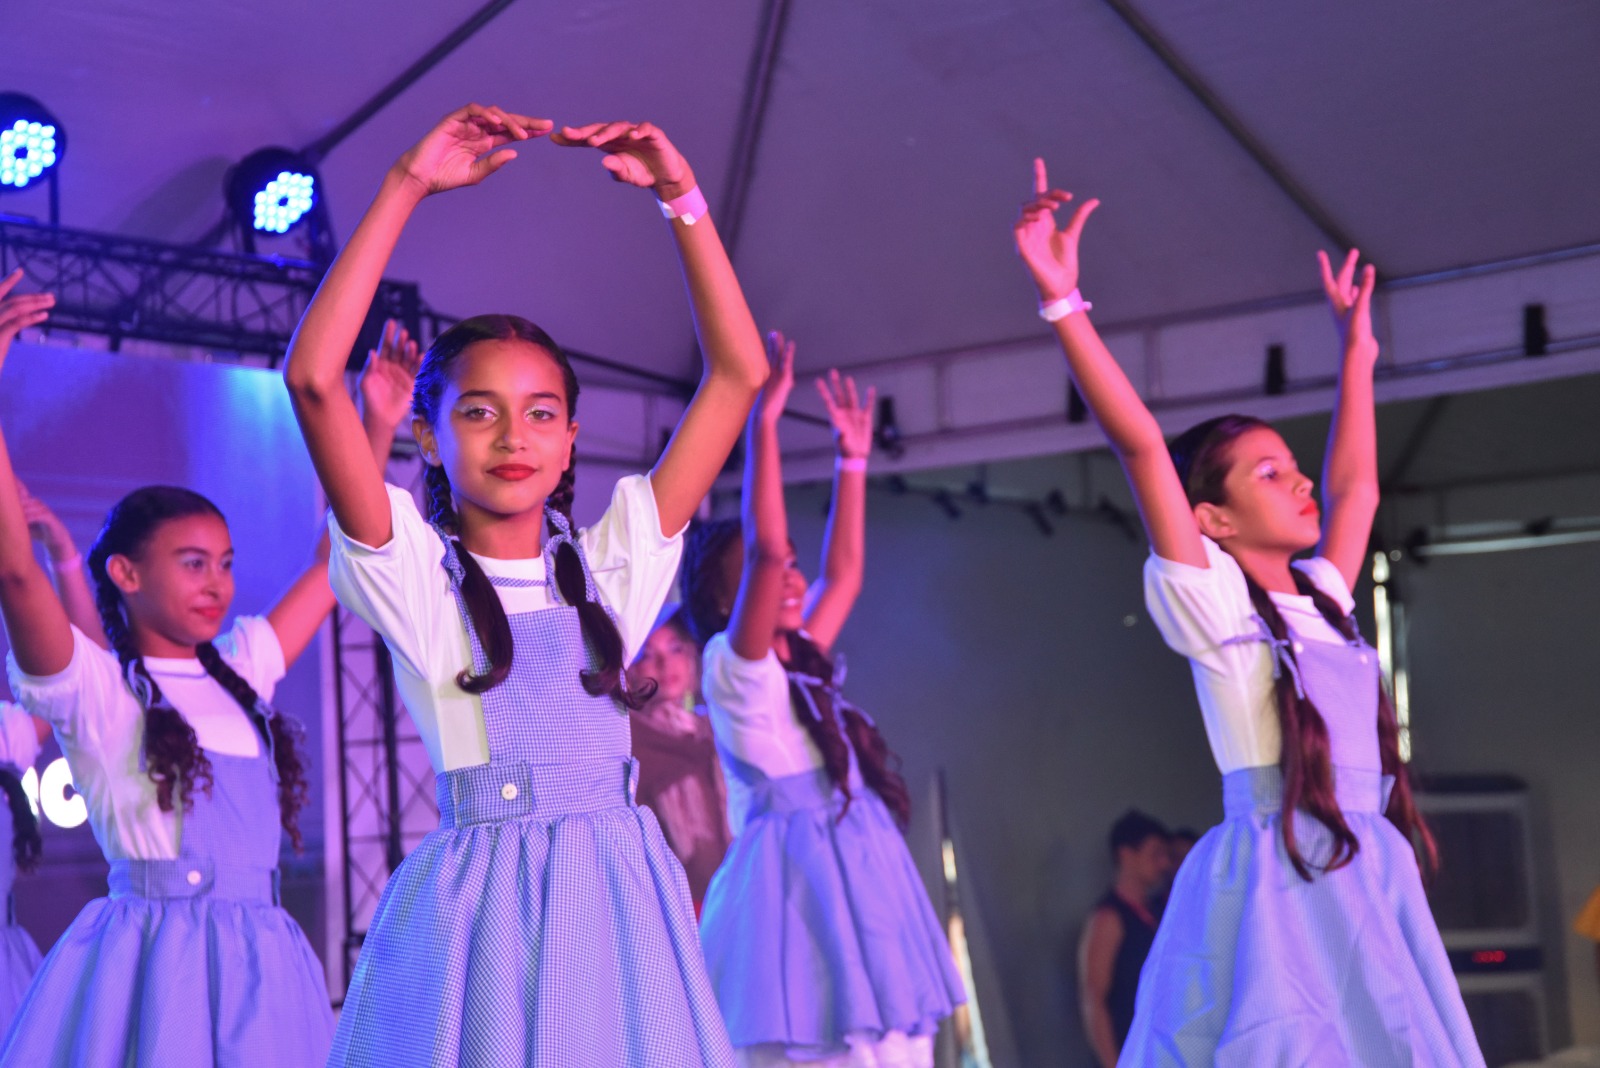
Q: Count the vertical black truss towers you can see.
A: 1